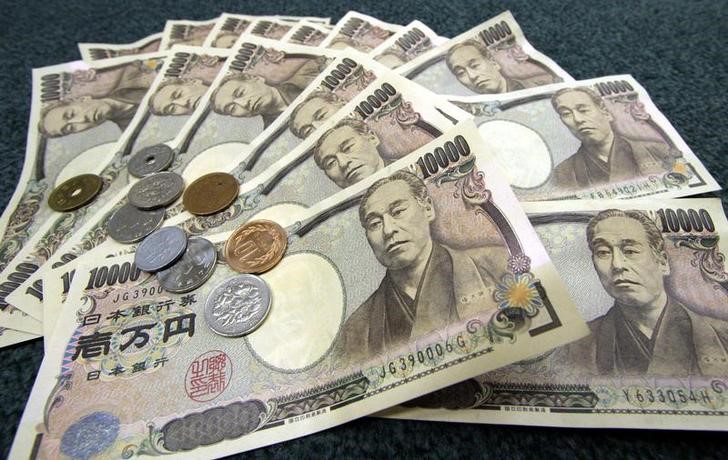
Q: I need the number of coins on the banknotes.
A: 9